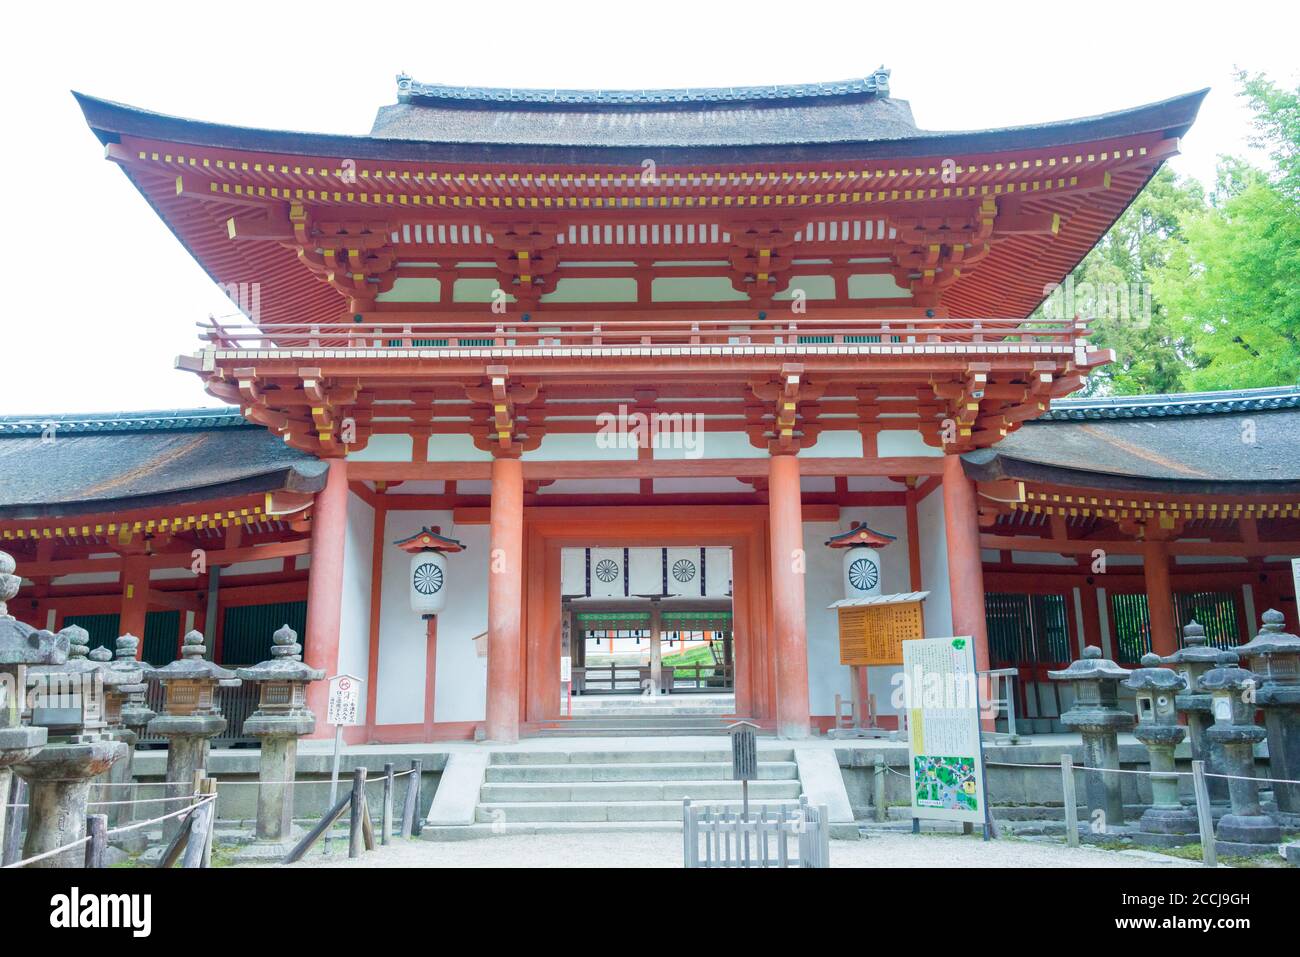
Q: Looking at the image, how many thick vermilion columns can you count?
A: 4